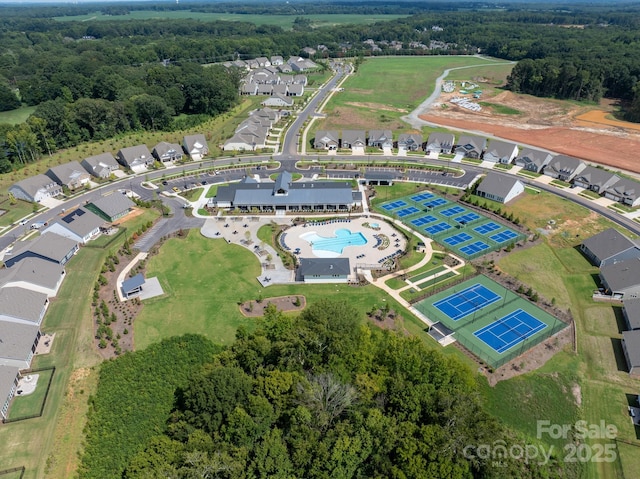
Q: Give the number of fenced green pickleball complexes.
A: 1